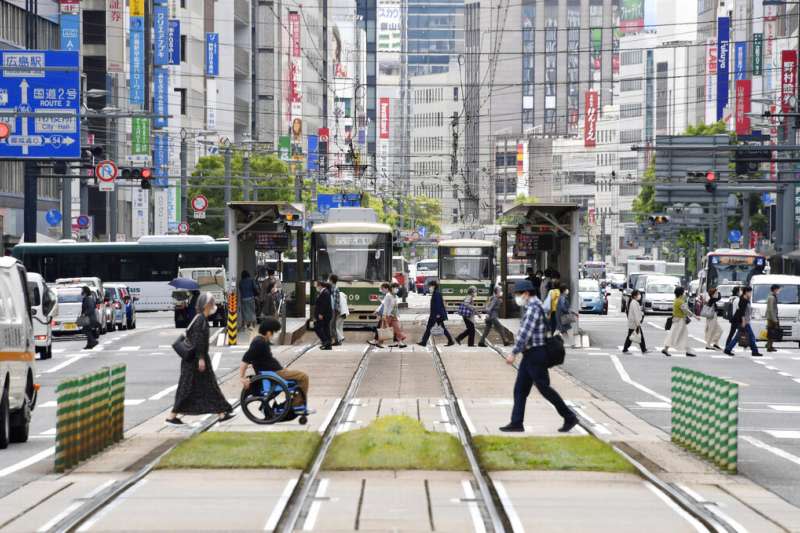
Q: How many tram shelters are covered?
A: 2